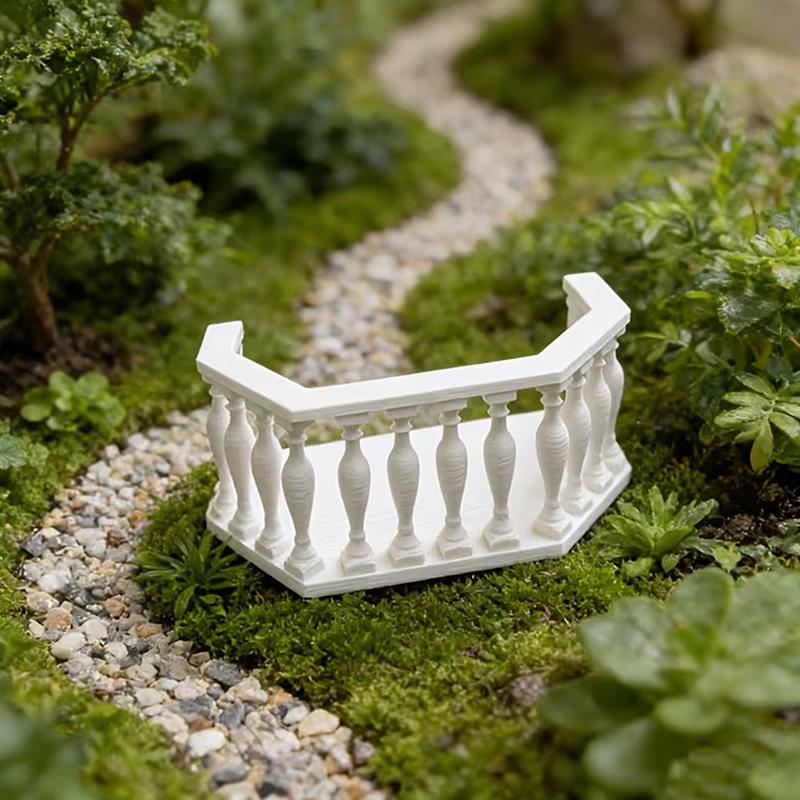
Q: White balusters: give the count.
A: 12